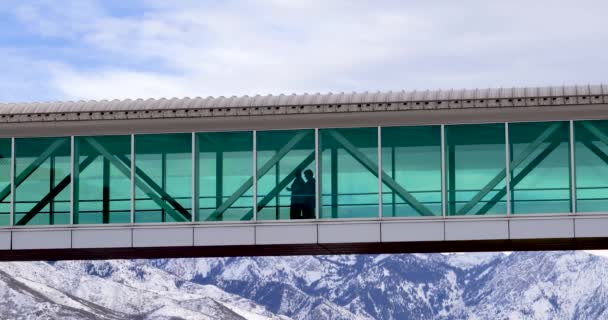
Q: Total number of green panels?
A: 11